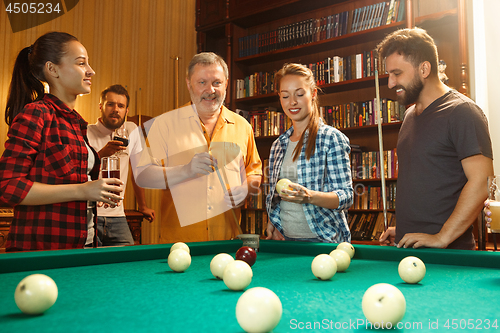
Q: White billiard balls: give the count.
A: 12